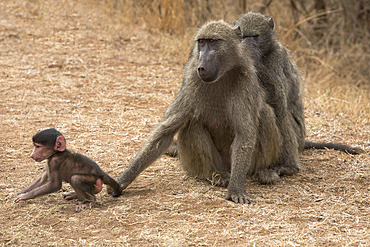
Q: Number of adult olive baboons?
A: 2